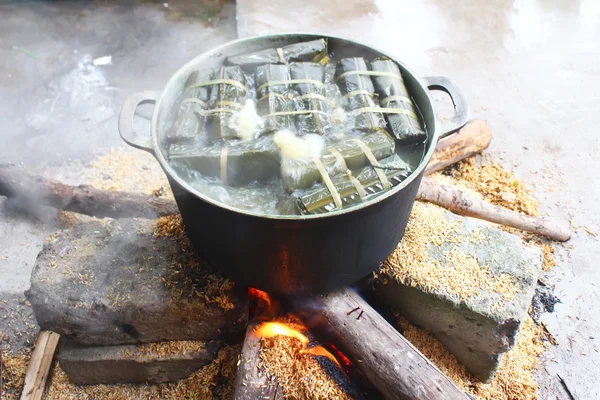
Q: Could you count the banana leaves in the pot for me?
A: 10